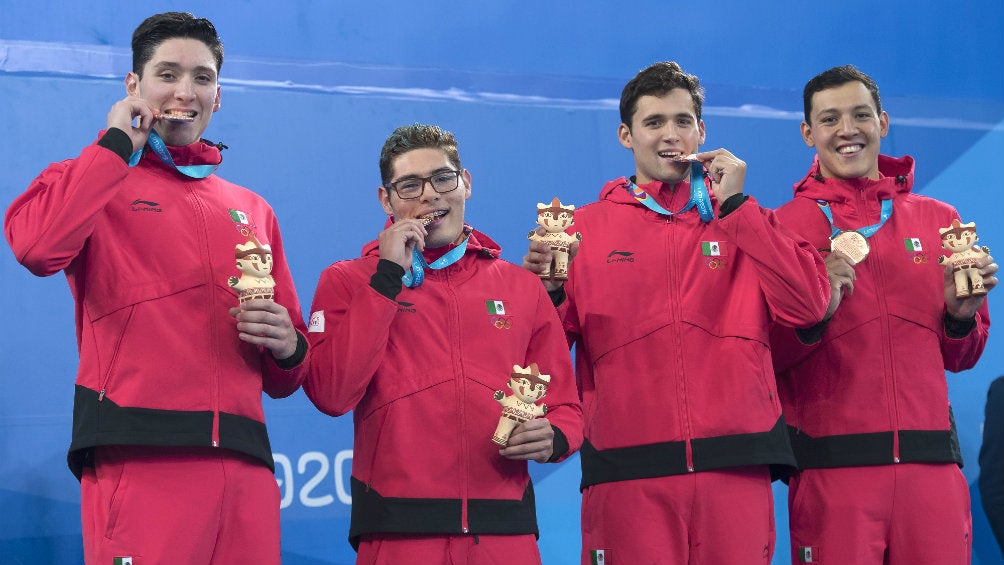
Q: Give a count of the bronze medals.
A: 4